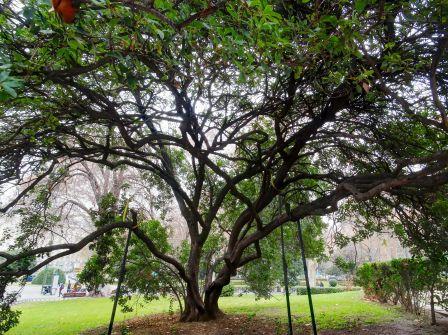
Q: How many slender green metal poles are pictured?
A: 3